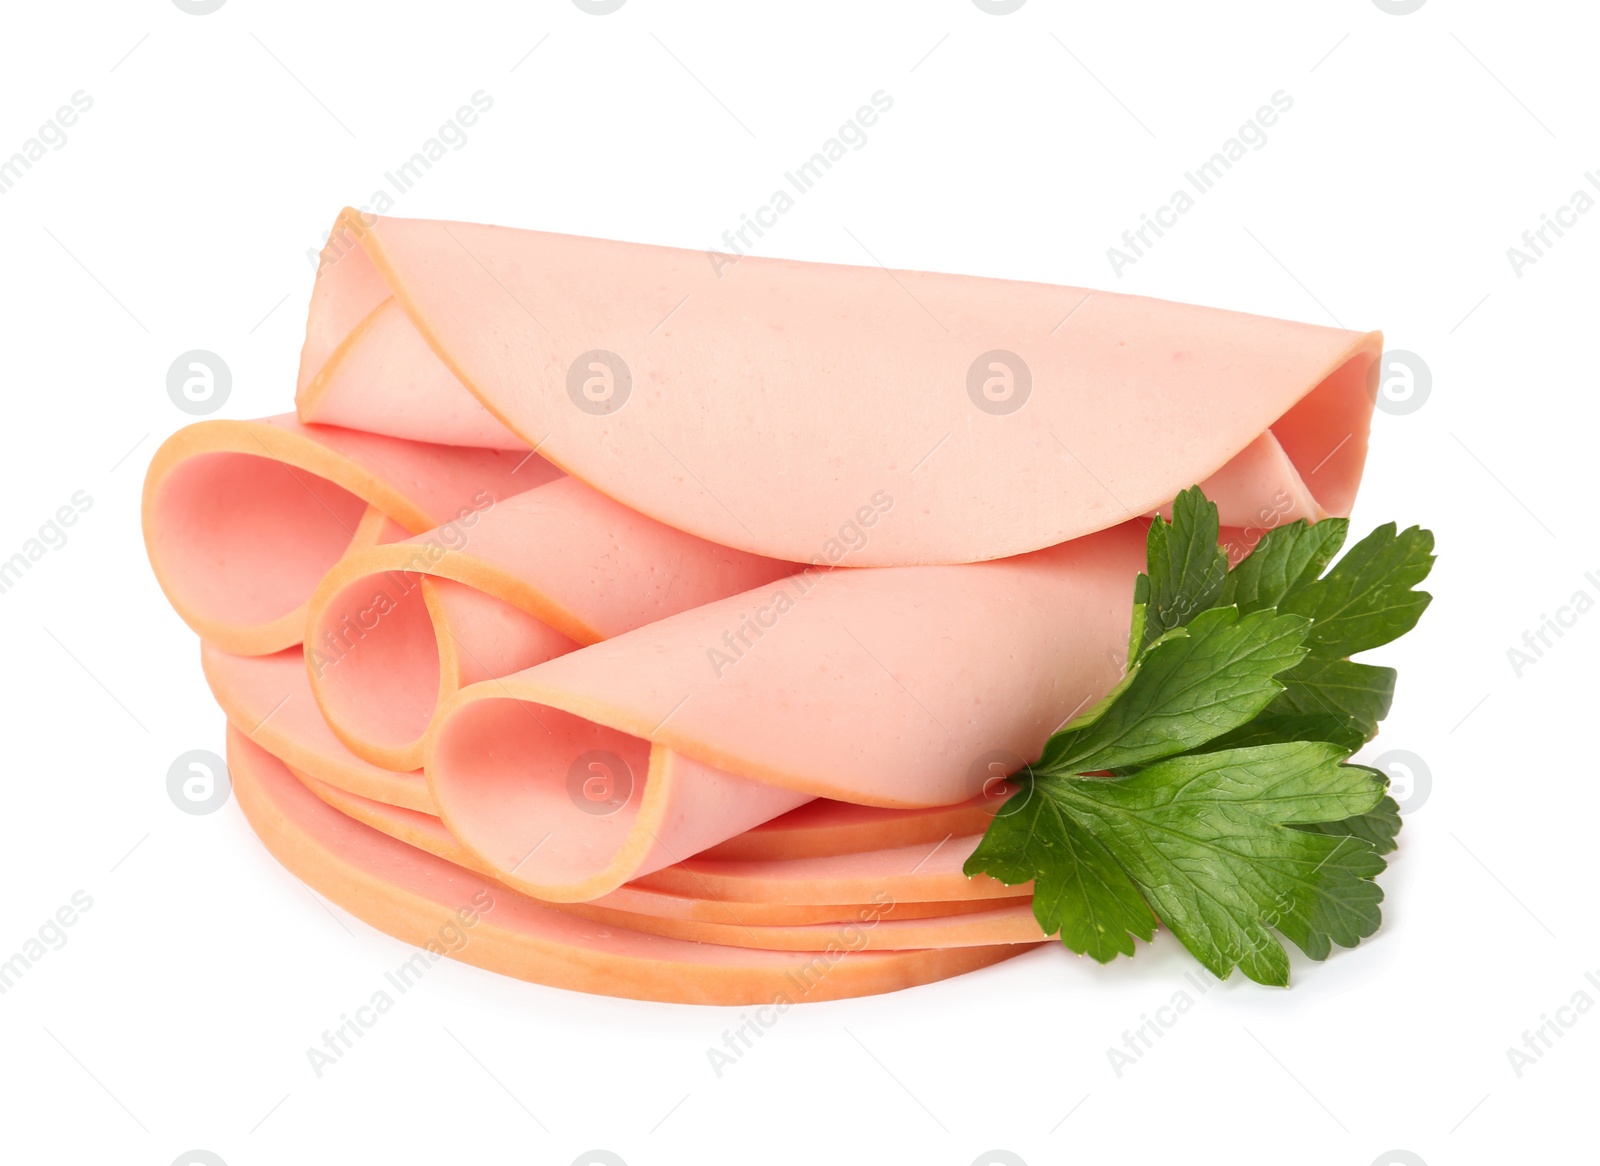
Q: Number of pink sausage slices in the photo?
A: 9